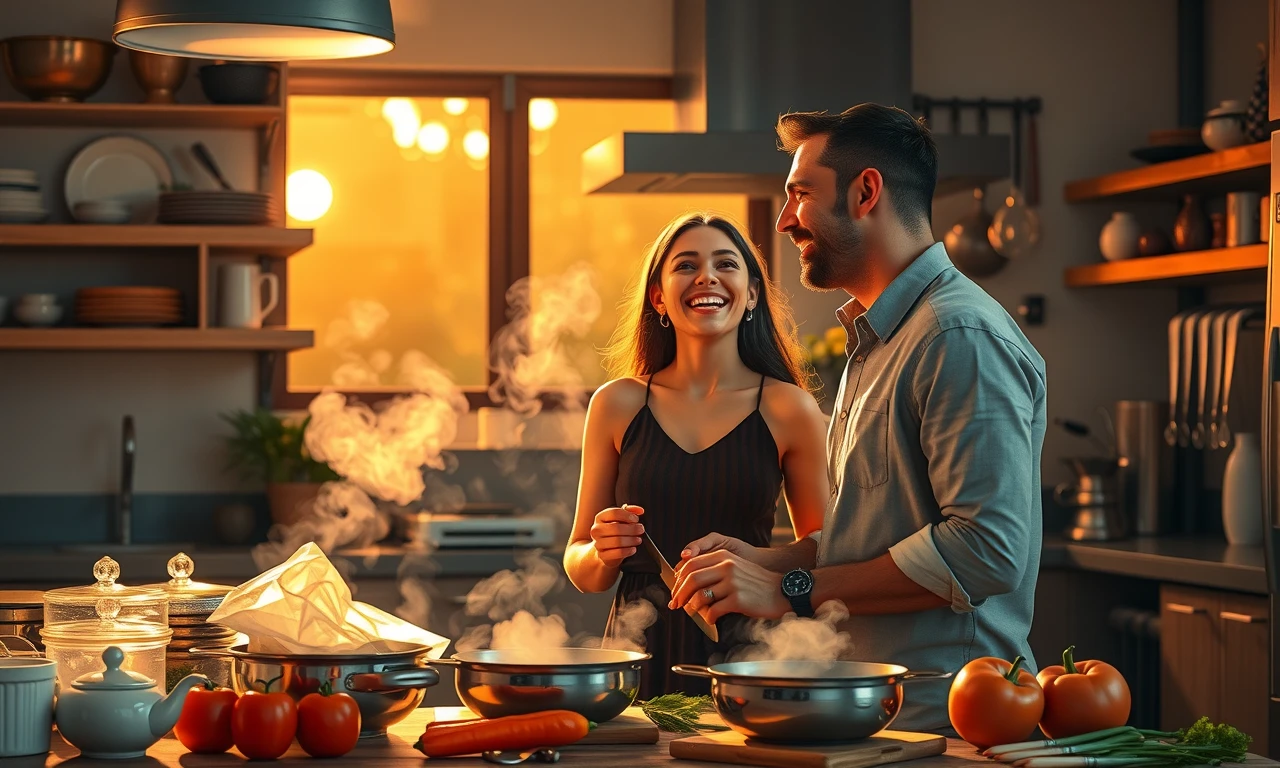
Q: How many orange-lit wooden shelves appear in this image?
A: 2